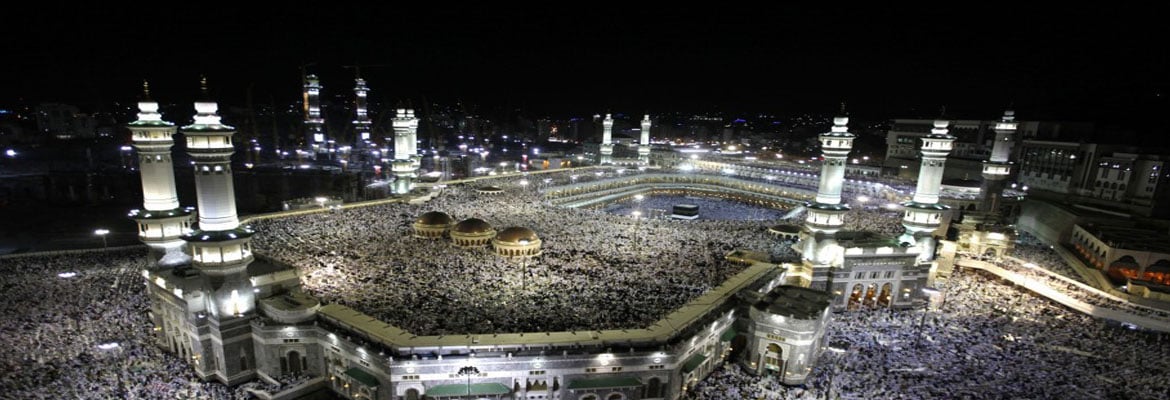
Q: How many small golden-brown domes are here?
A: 3